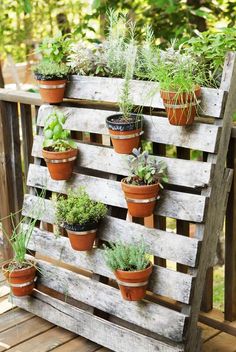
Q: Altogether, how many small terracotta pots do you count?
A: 8